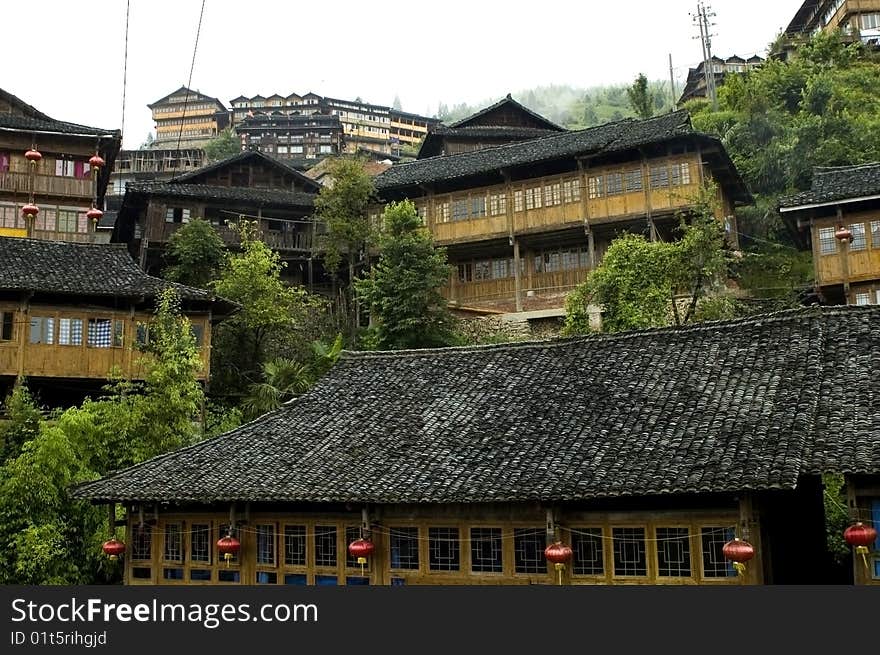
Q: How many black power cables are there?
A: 2